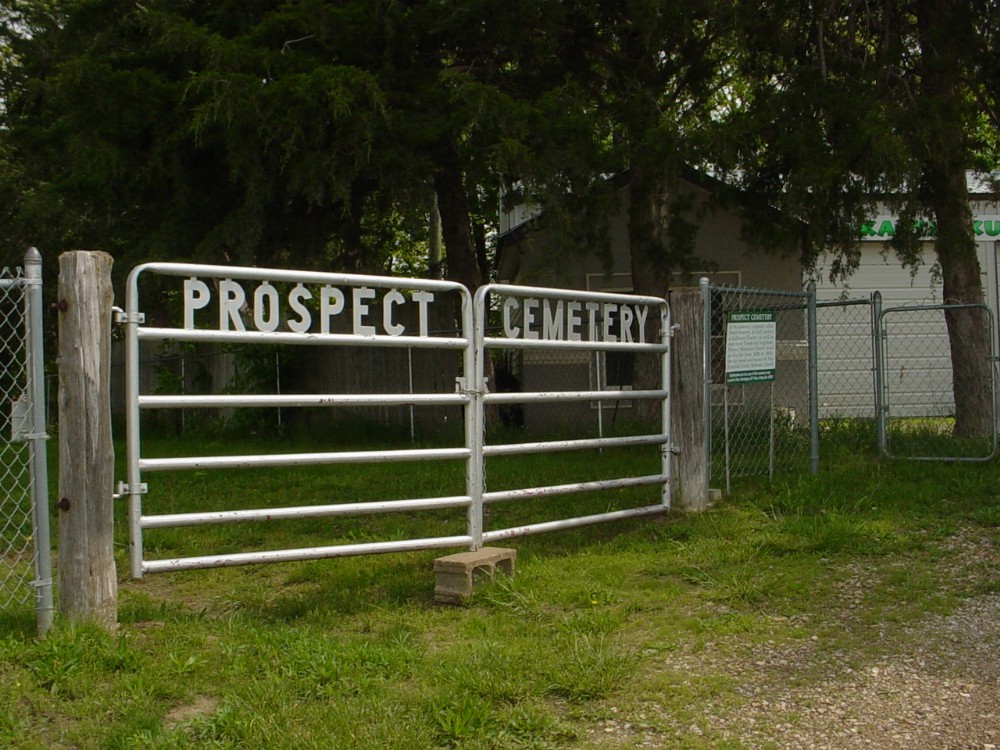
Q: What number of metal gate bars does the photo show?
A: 12